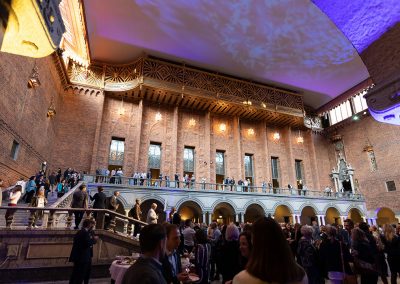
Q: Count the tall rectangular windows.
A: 7